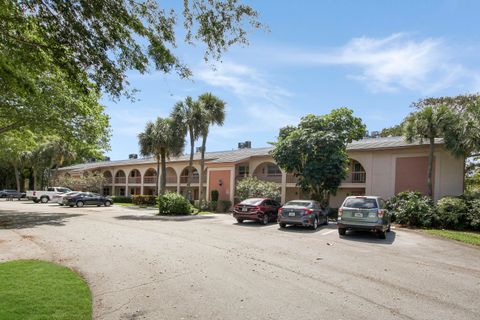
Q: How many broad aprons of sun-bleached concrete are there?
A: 1